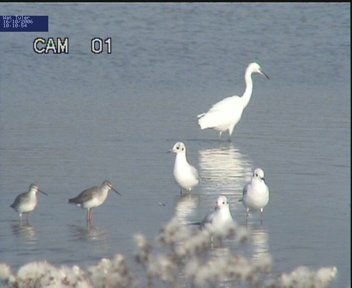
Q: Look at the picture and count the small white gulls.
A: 3